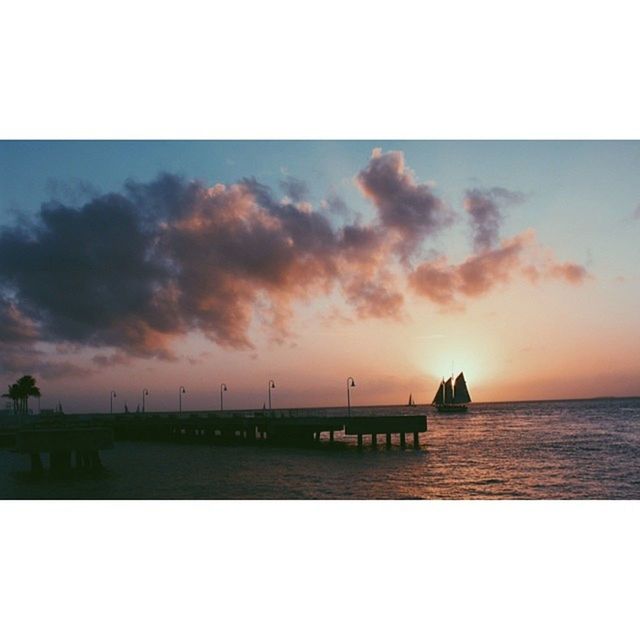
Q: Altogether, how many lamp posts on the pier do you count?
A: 6